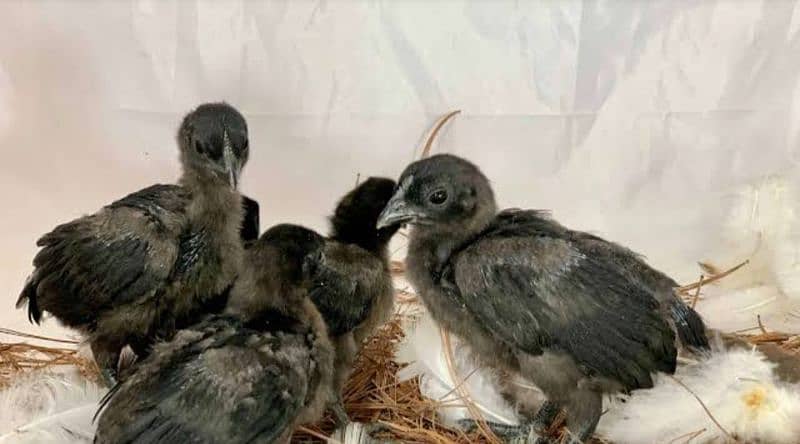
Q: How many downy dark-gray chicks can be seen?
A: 4